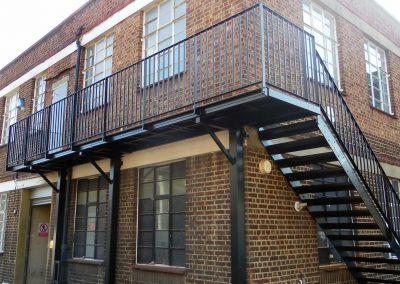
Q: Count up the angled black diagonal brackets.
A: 3